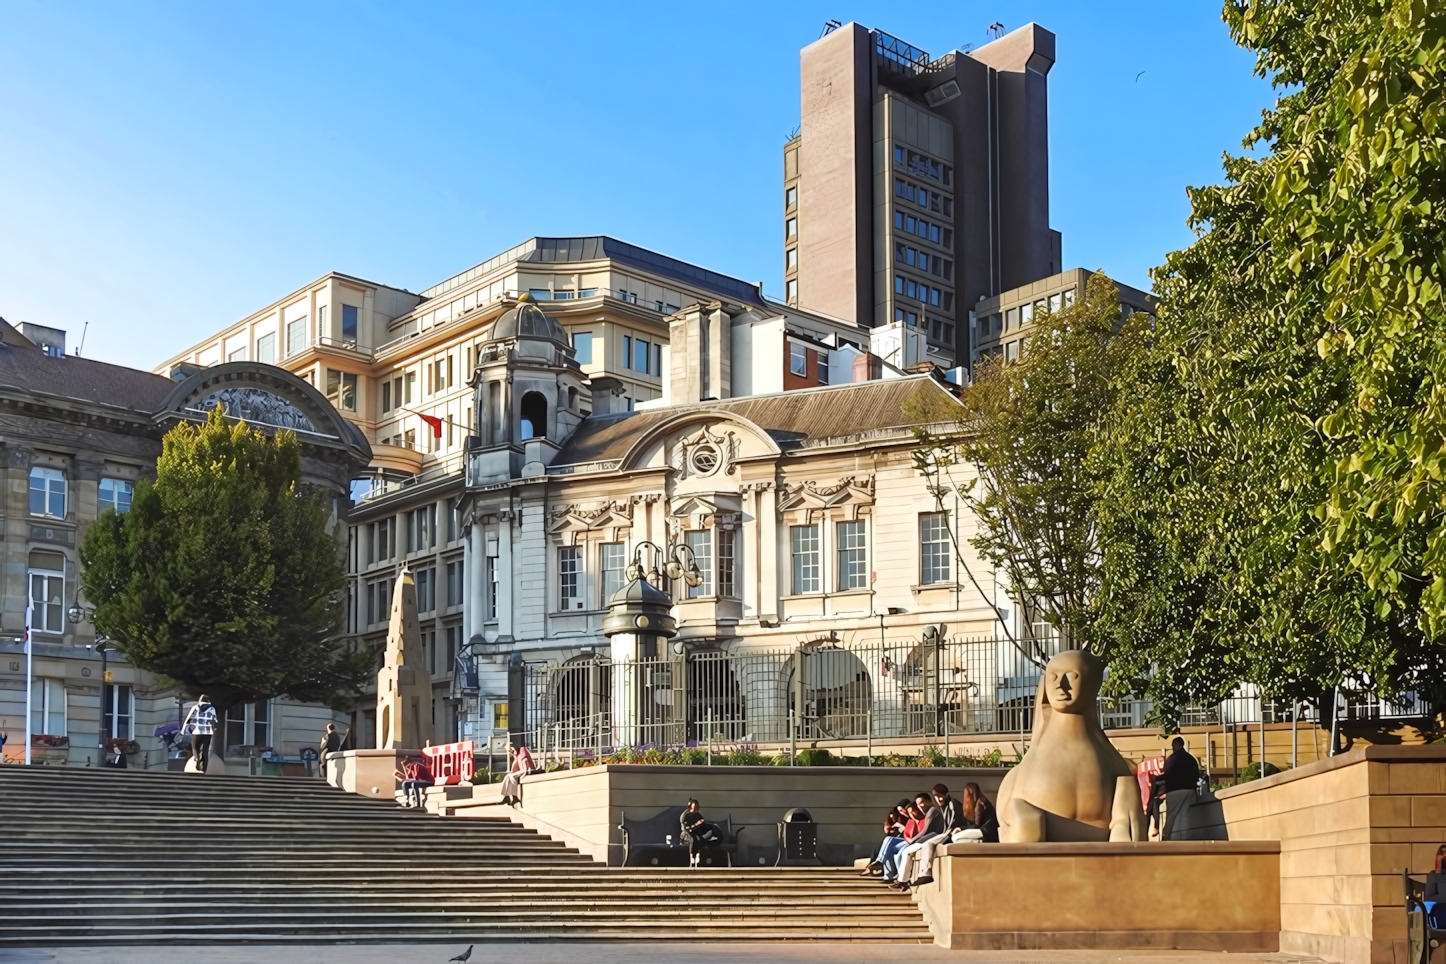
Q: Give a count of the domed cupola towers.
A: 1